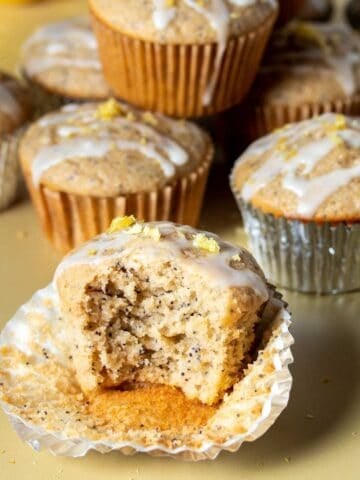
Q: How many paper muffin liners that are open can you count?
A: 1